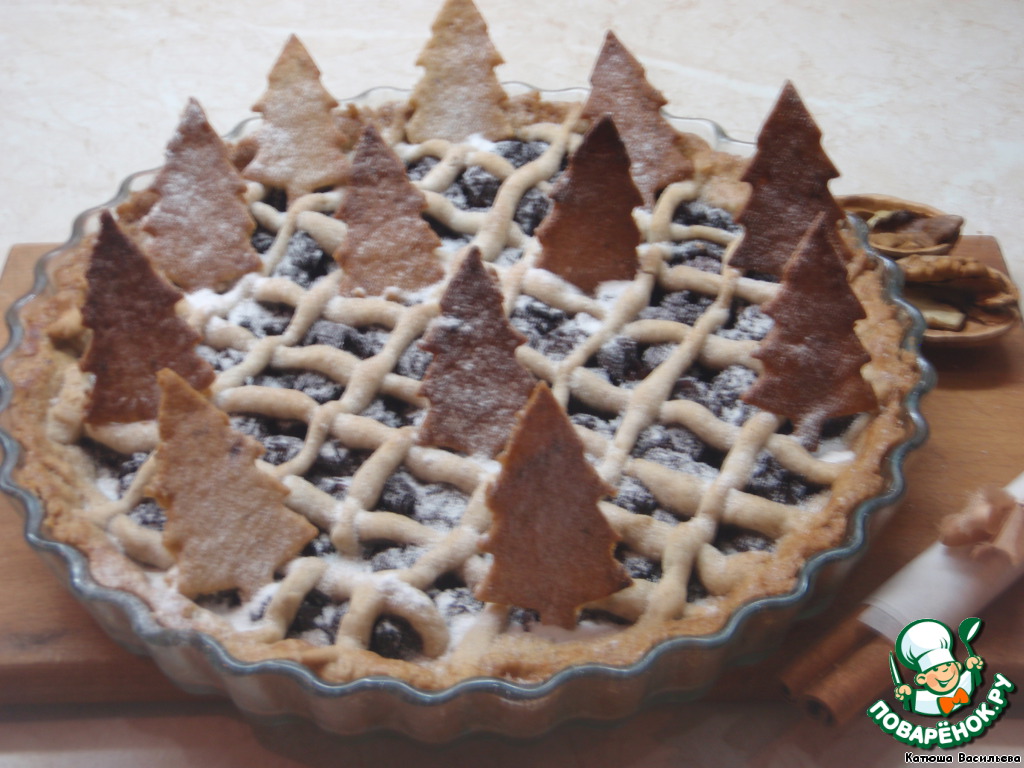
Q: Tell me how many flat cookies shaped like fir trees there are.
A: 12